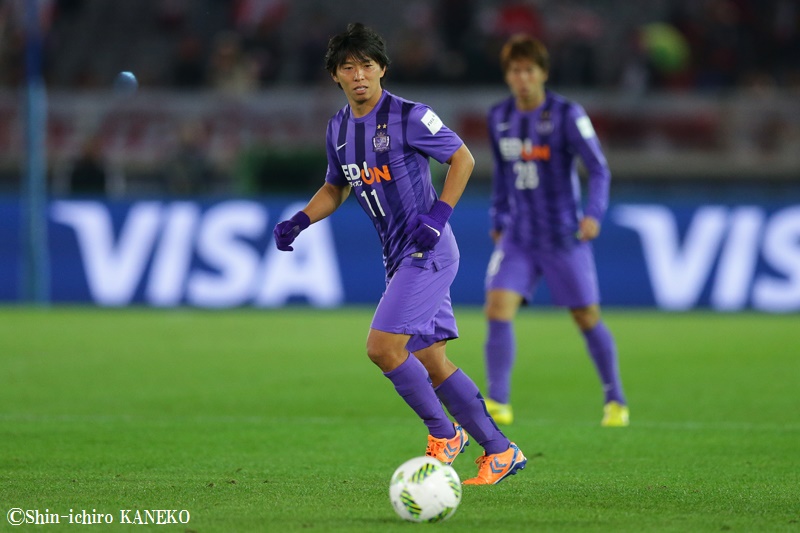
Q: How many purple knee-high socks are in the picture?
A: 4